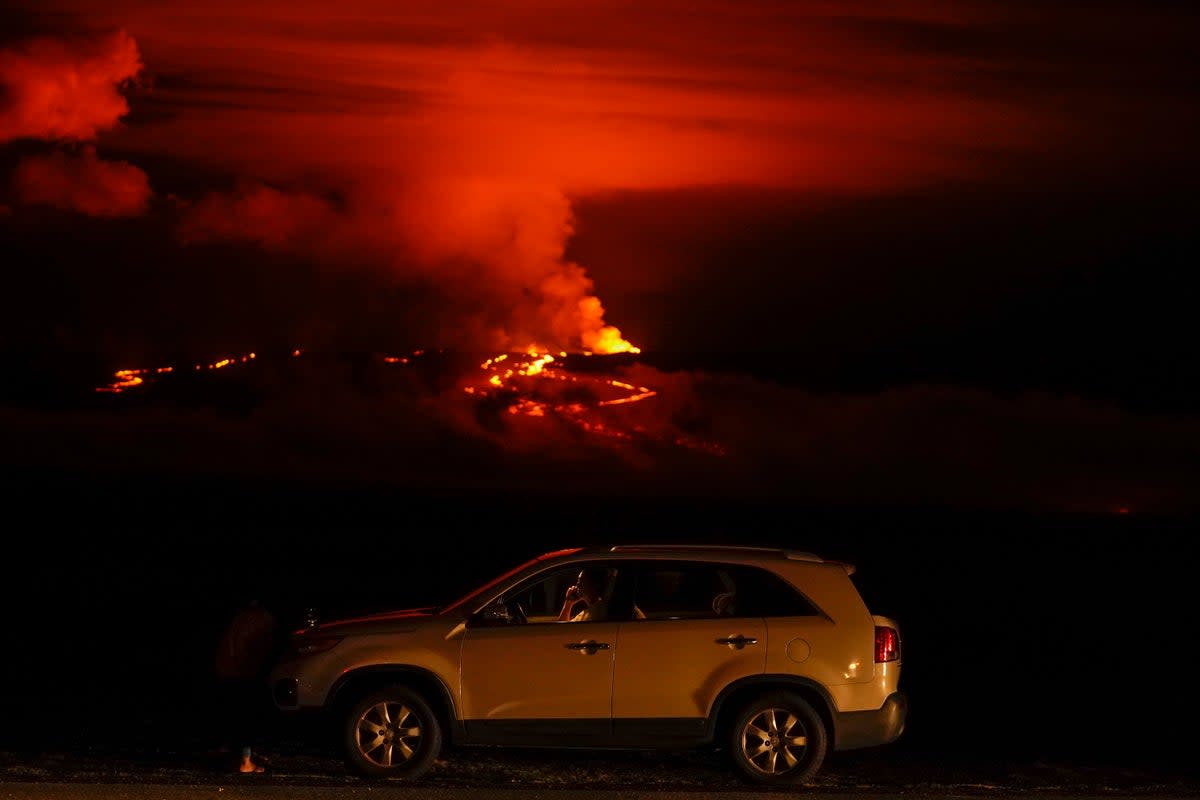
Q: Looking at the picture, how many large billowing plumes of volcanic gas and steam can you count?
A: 1